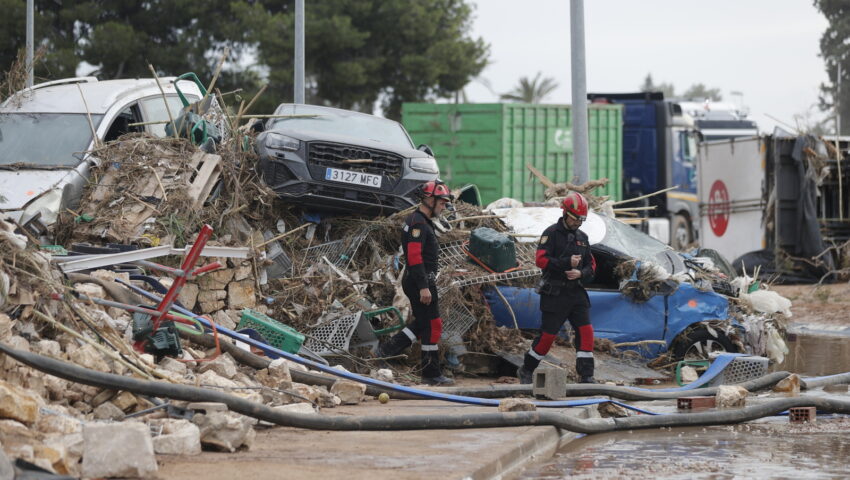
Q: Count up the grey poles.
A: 3